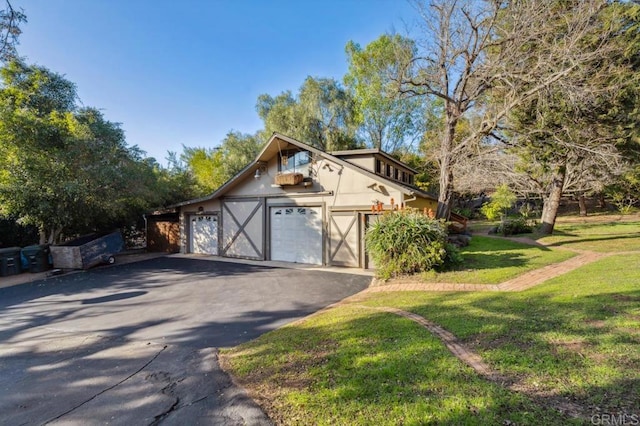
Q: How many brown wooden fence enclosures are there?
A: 1